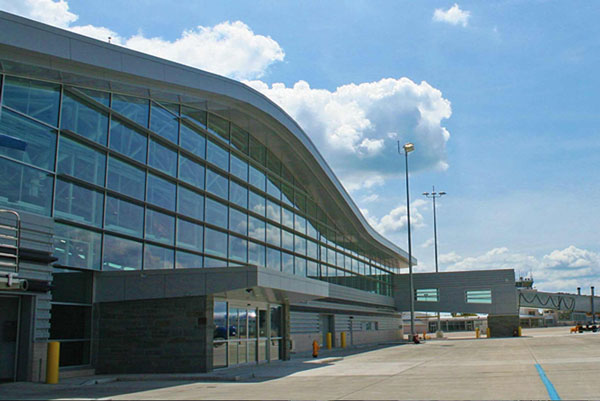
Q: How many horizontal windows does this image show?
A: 2